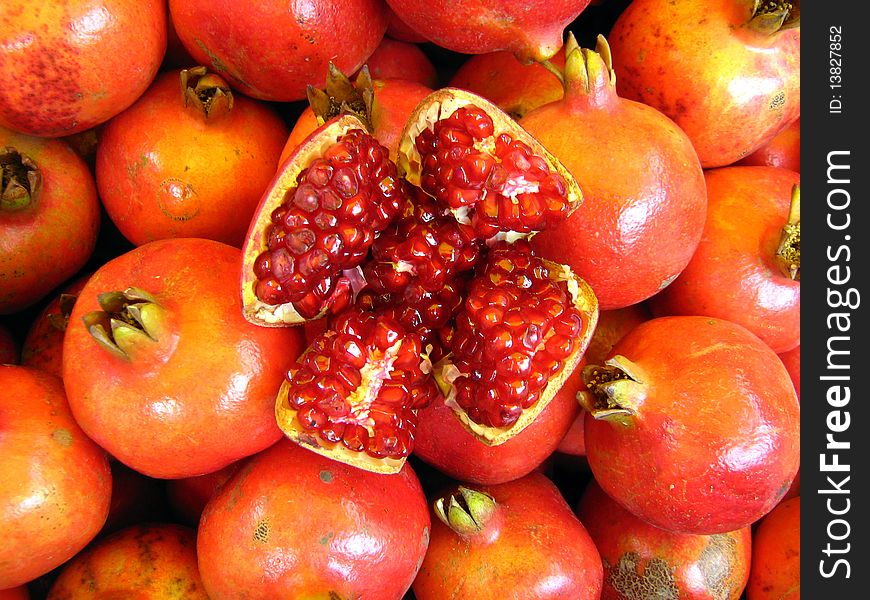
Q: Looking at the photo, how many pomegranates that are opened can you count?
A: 1